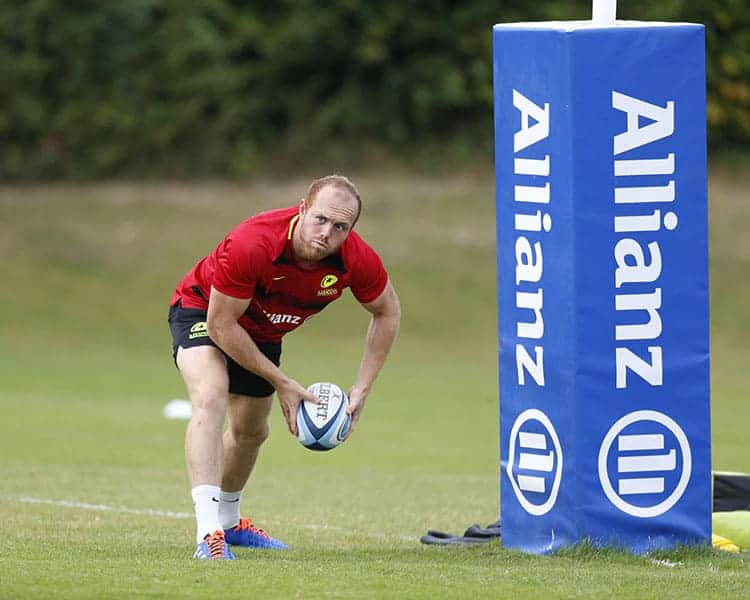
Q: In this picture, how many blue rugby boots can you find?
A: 2